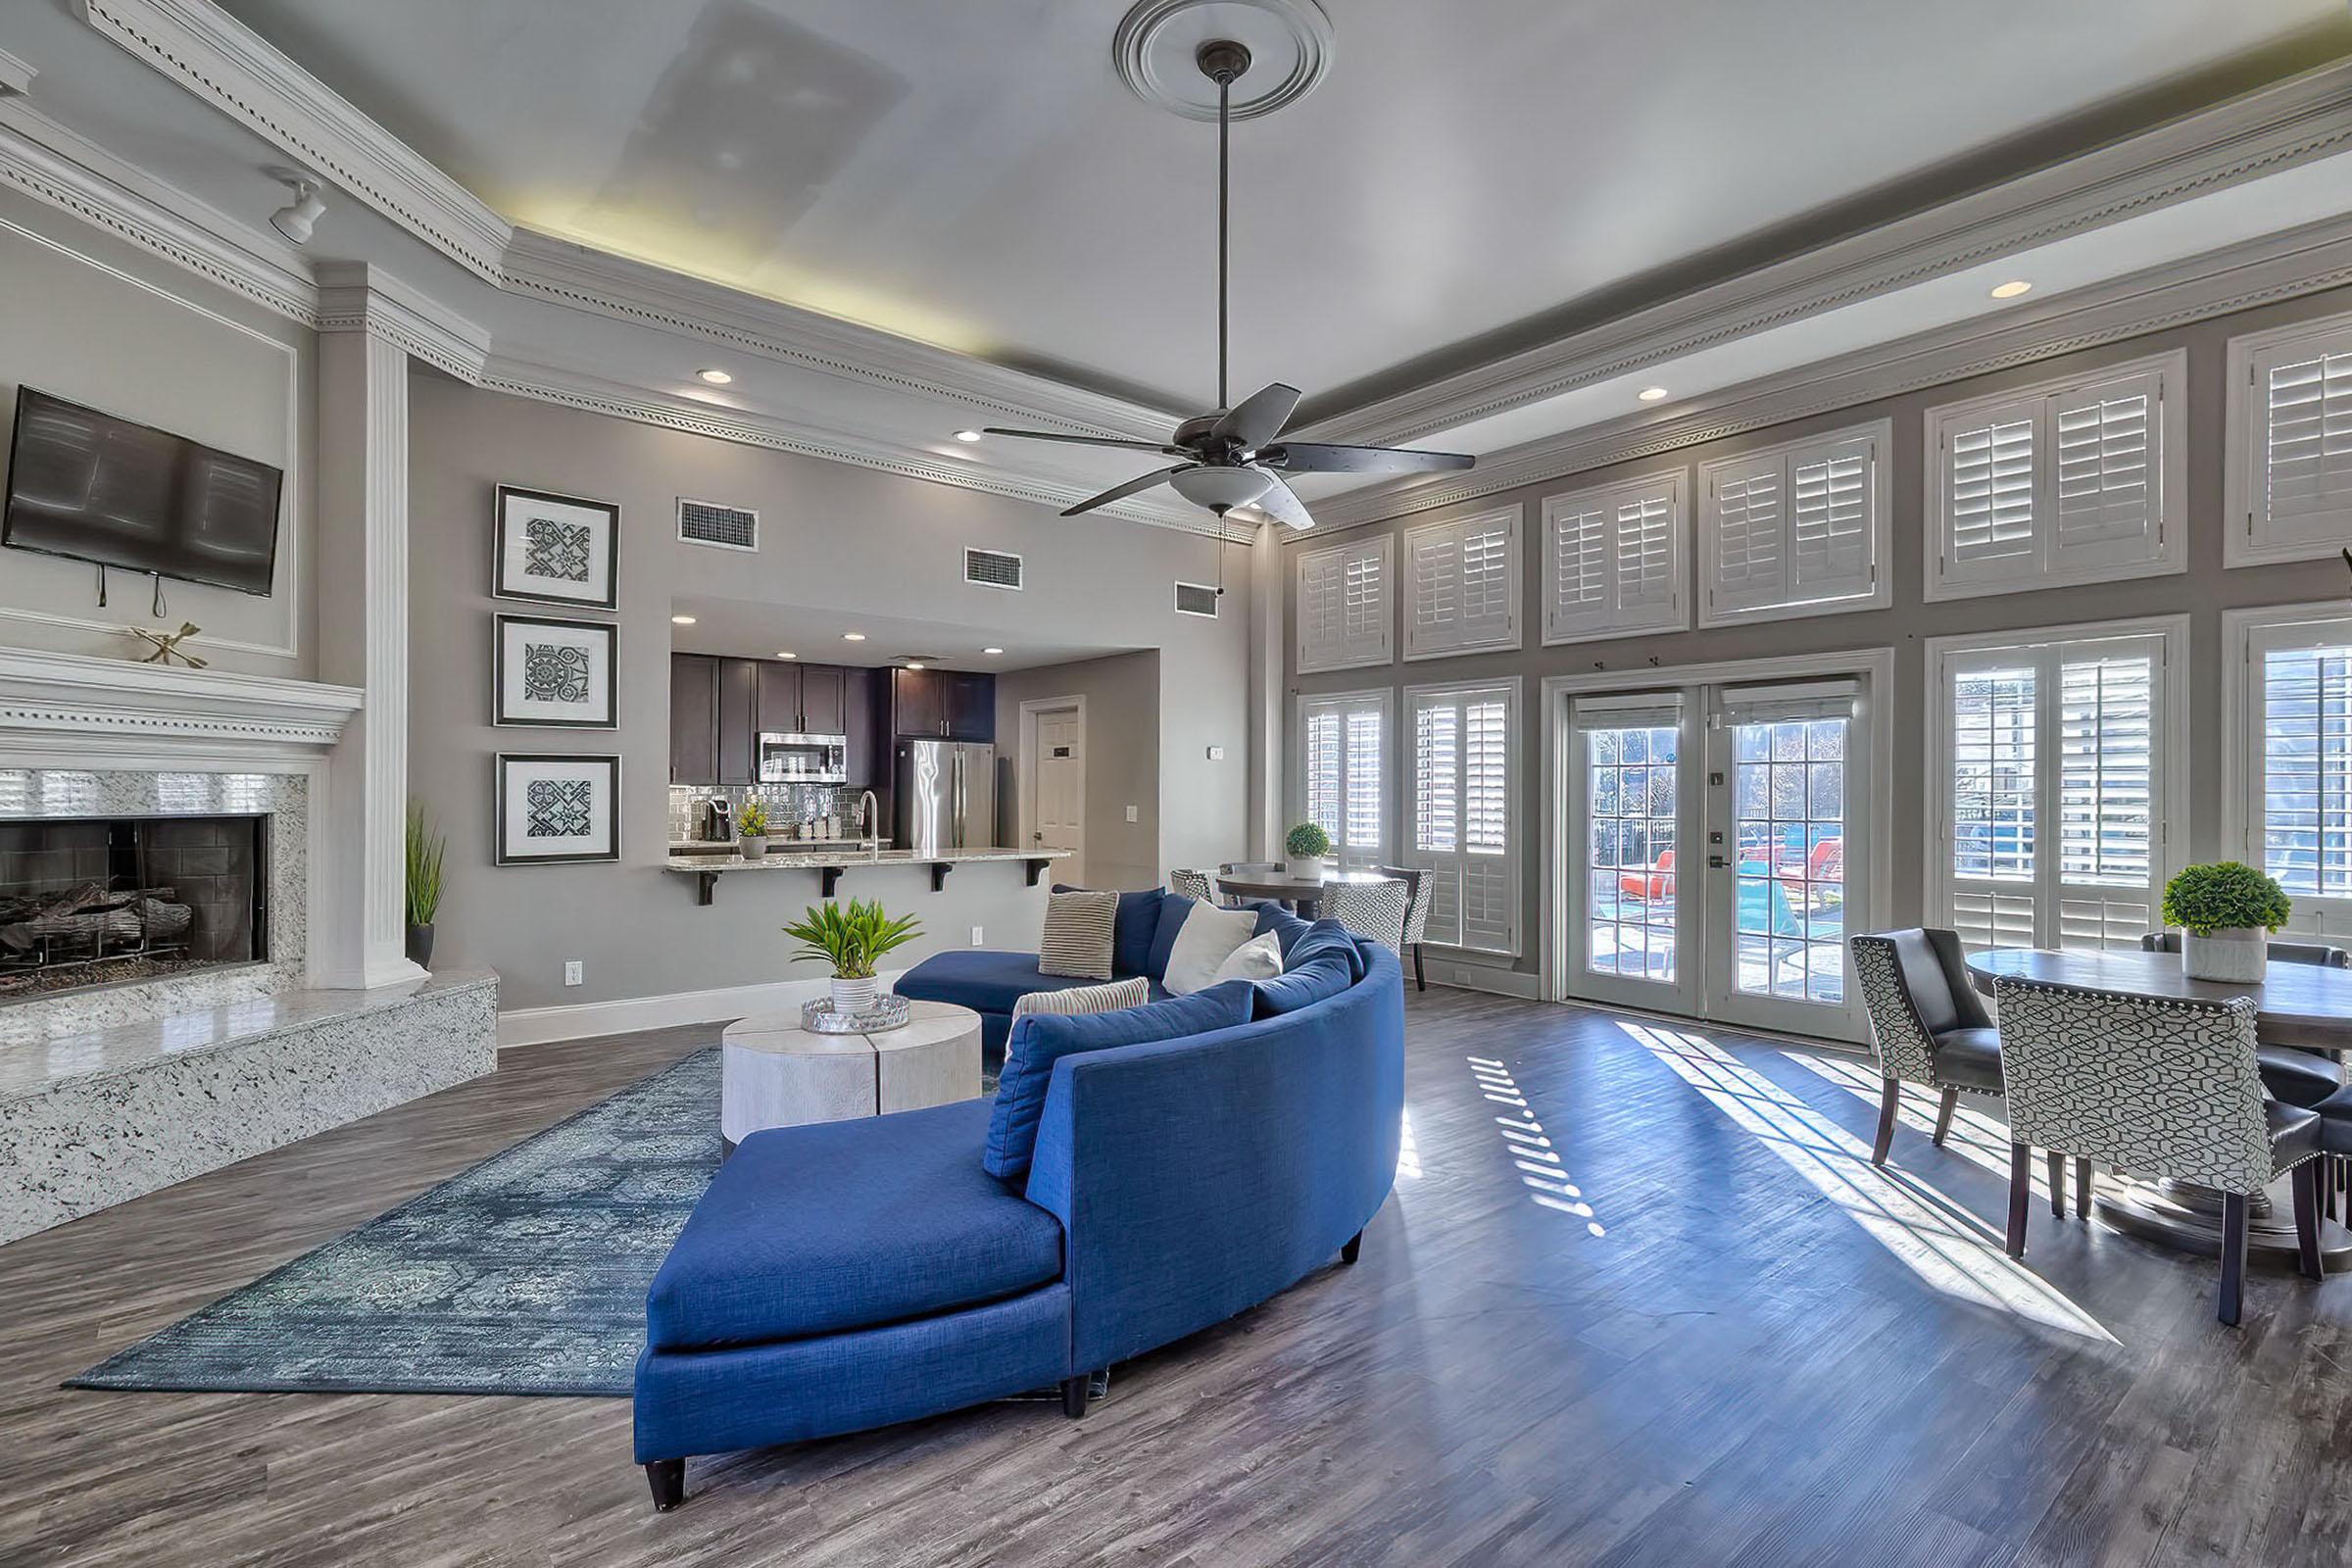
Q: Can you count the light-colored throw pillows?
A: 4